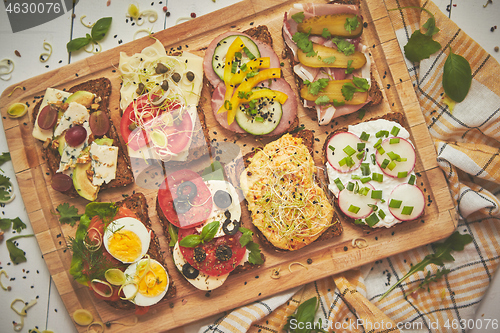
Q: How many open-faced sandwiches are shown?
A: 8